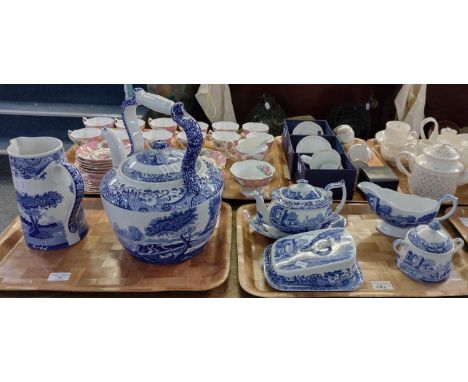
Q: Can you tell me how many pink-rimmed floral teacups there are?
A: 12